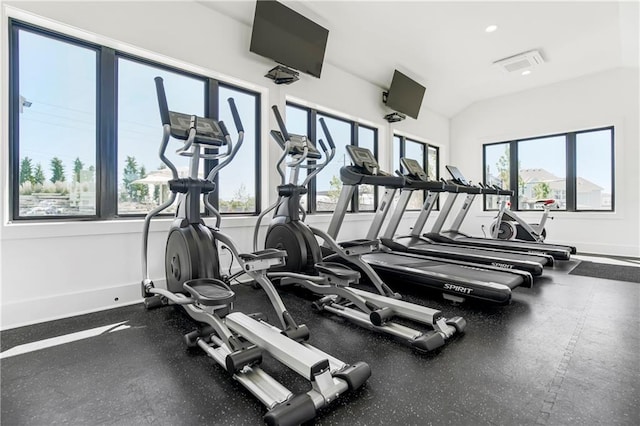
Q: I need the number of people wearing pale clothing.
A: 0